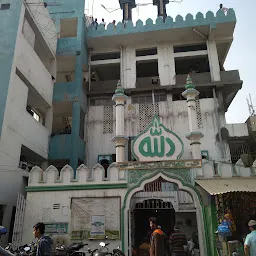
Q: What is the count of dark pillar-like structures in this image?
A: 2